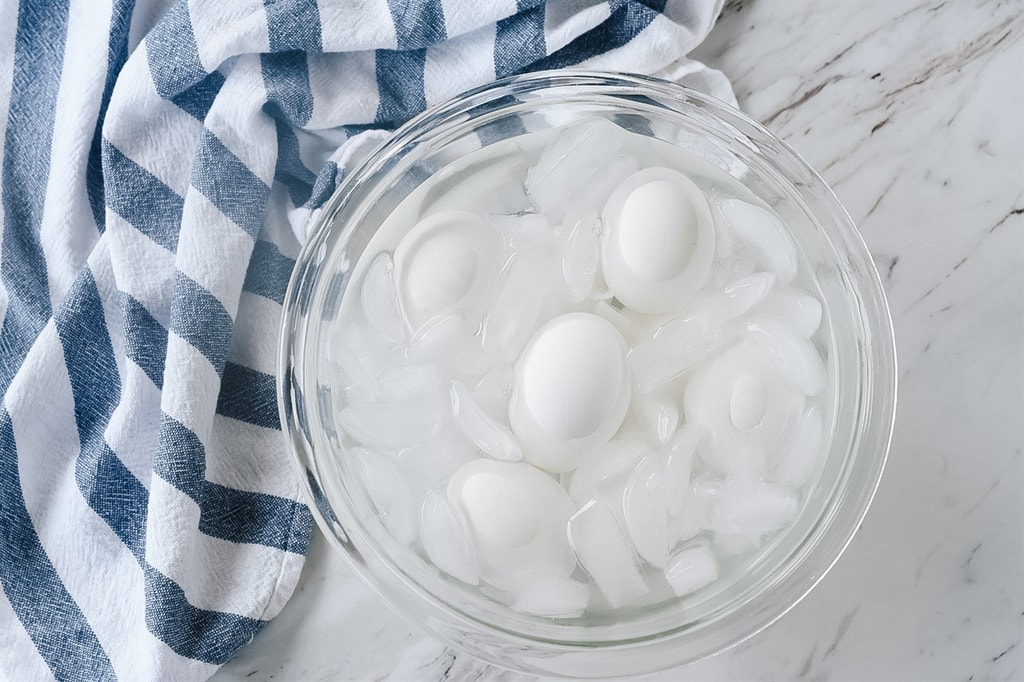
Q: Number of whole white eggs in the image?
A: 5